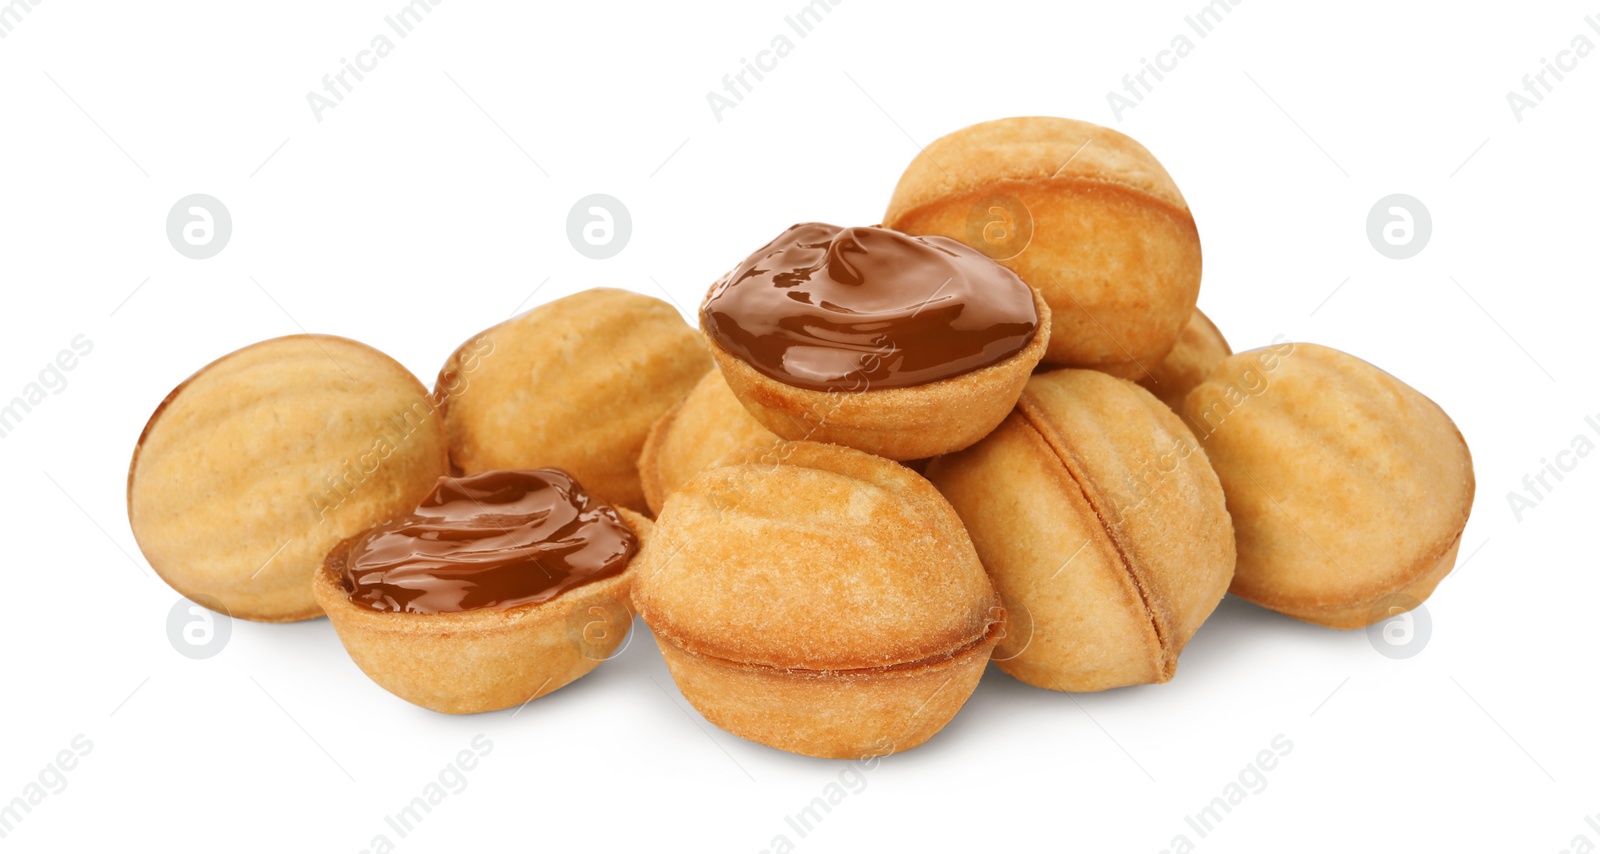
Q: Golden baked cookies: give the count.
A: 10